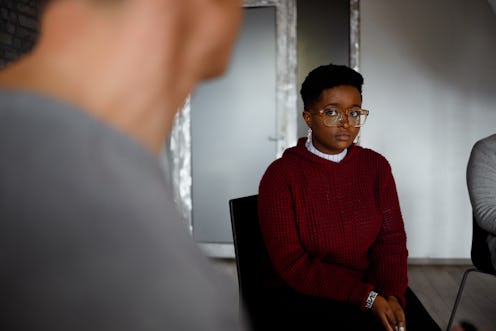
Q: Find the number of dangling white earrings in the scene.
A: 2